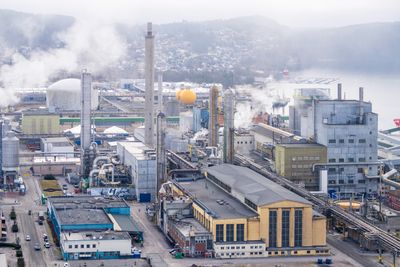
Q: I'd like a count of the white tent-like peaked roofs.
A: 2